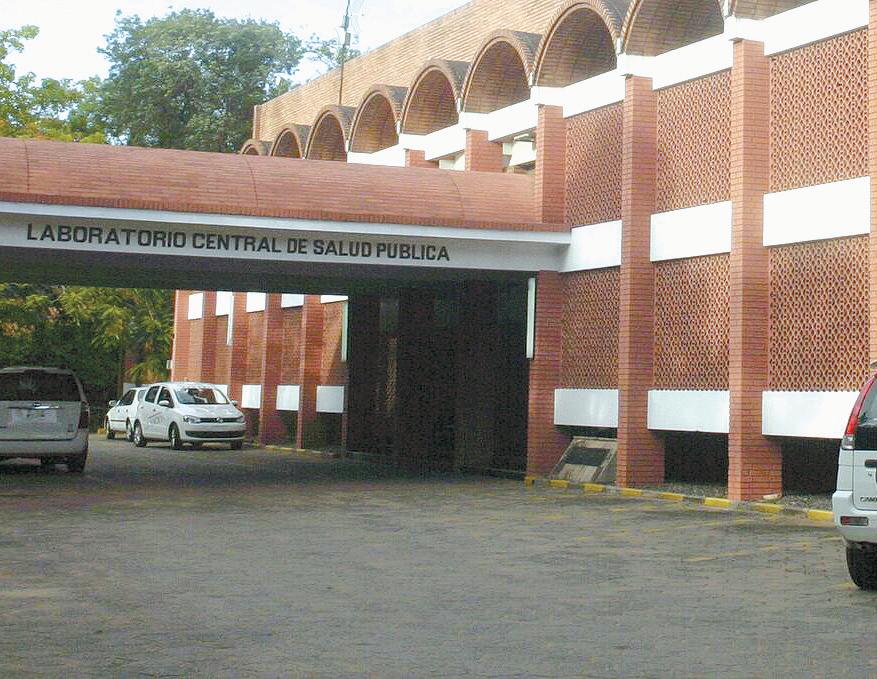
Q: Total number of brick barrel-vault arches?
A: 9